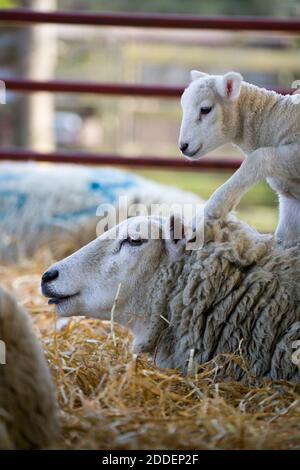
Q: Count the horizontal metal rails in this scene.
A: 3